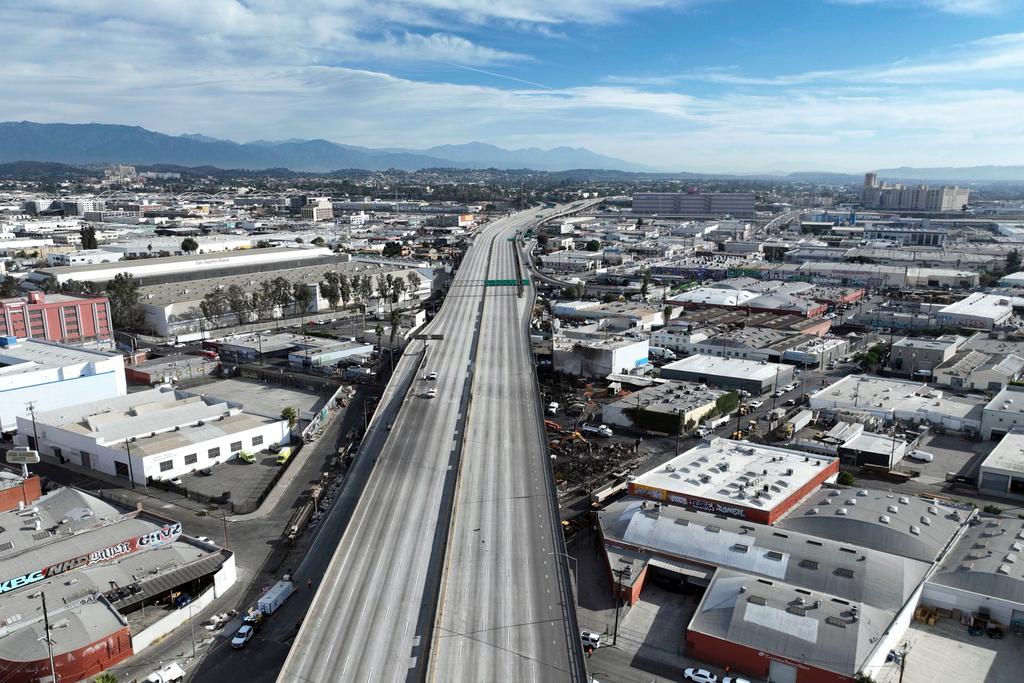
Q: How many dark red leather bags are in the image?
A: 0